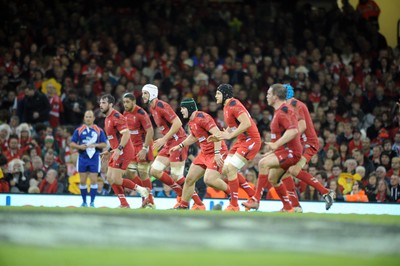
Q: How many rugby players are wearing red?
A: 7